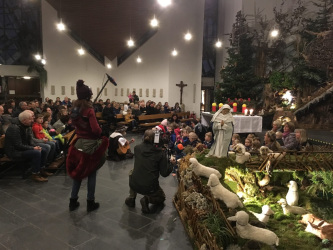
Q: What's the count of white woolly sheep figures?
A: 8